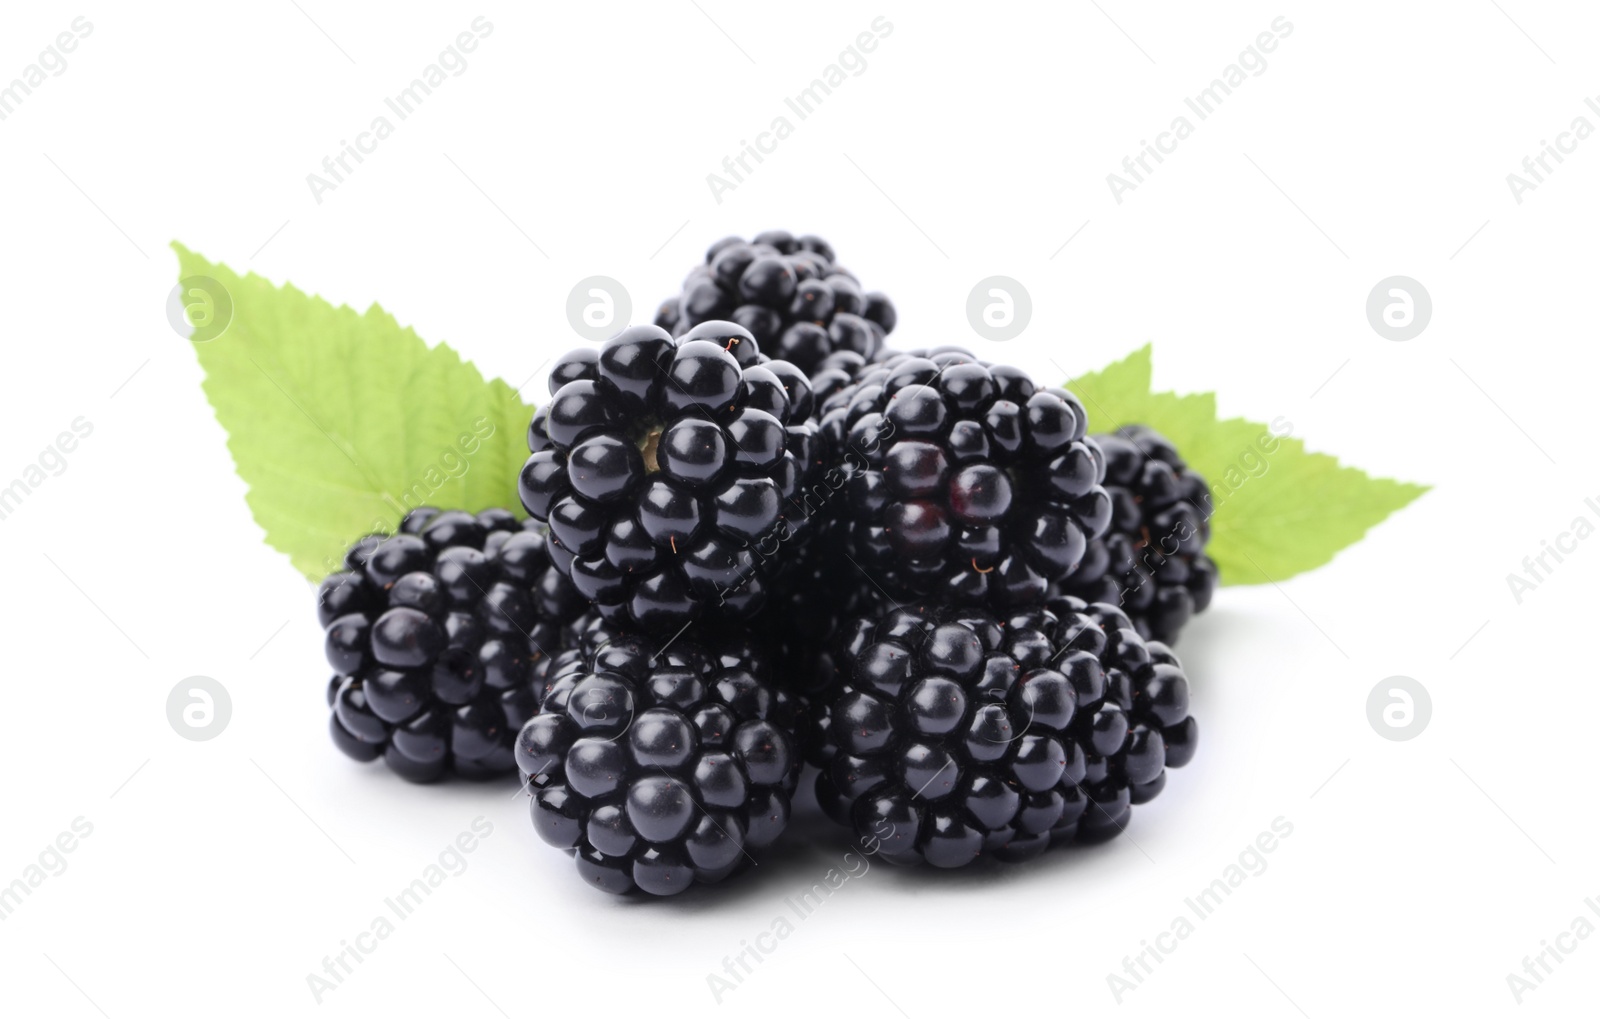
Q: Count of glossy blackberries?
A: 7